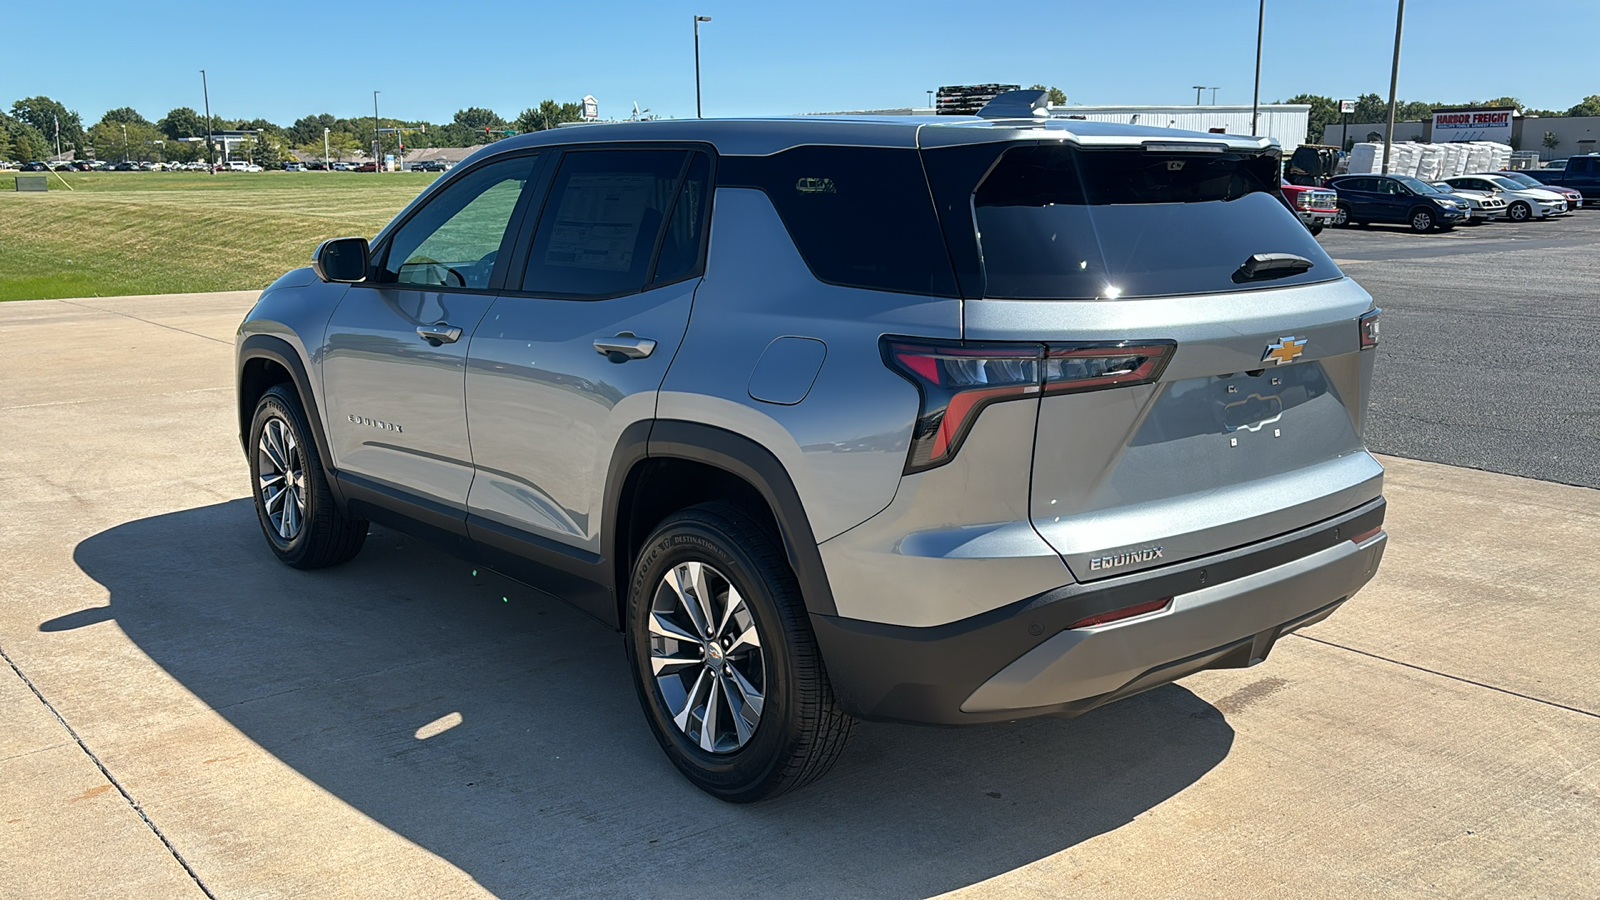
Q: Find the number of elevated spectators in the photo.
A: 0